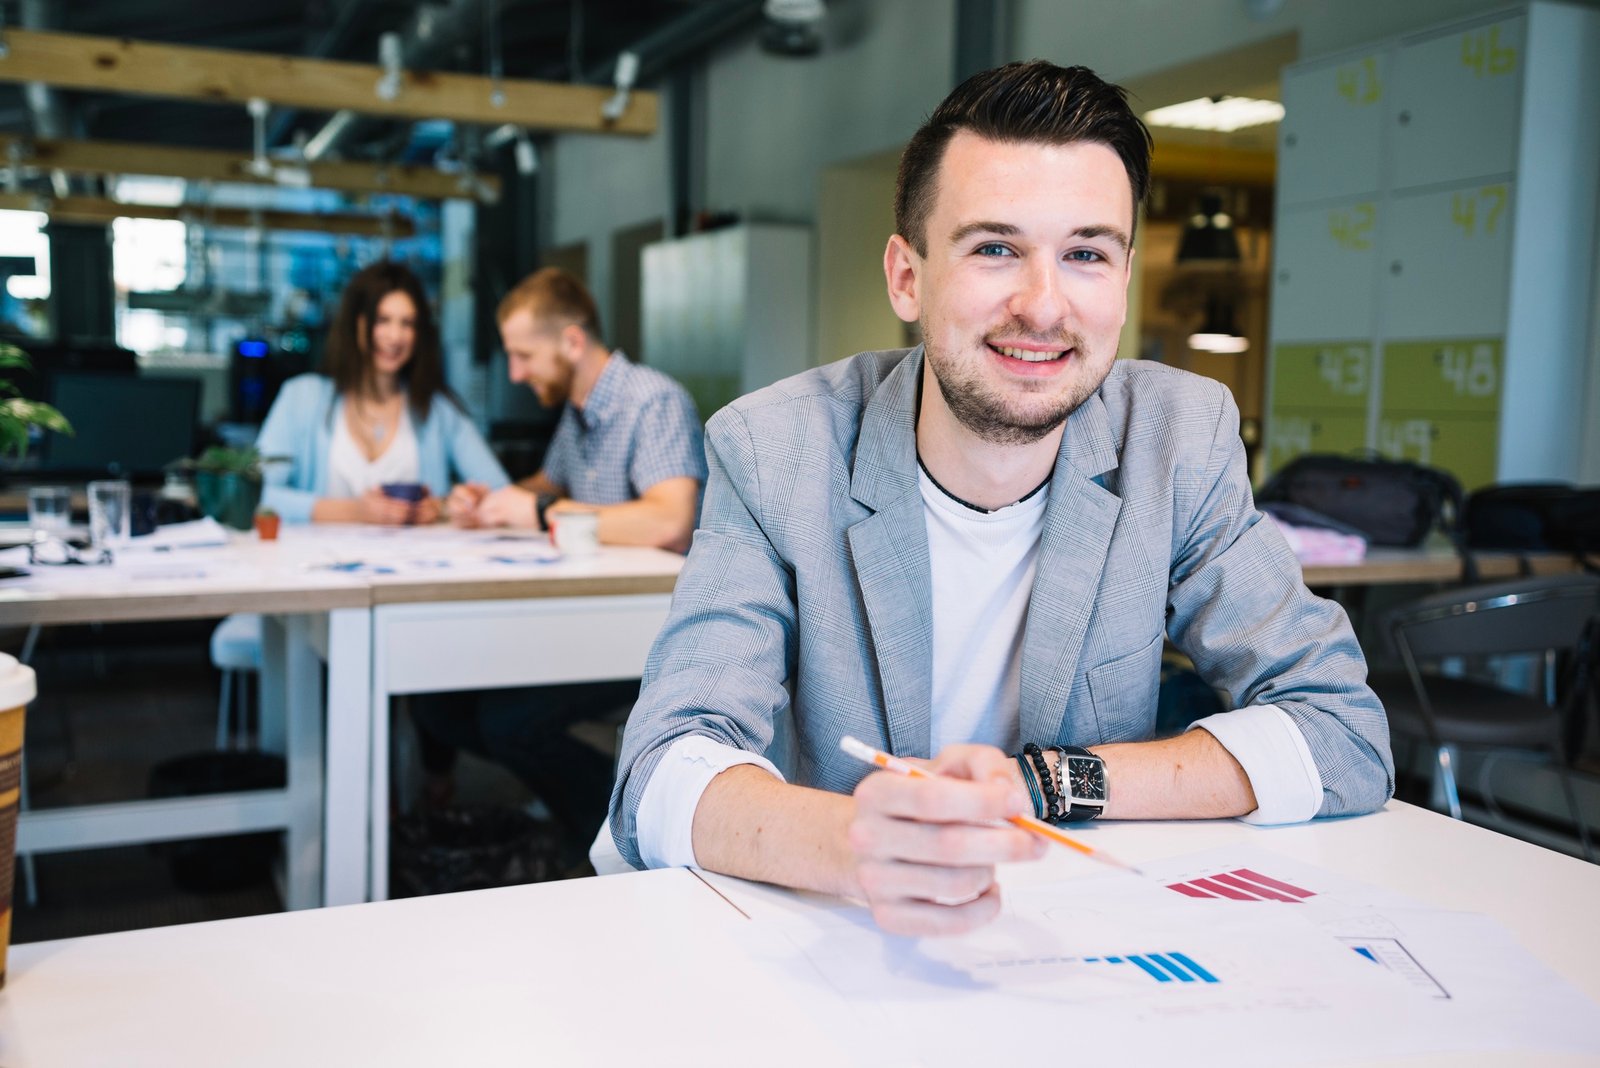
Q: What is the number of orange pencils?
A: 1